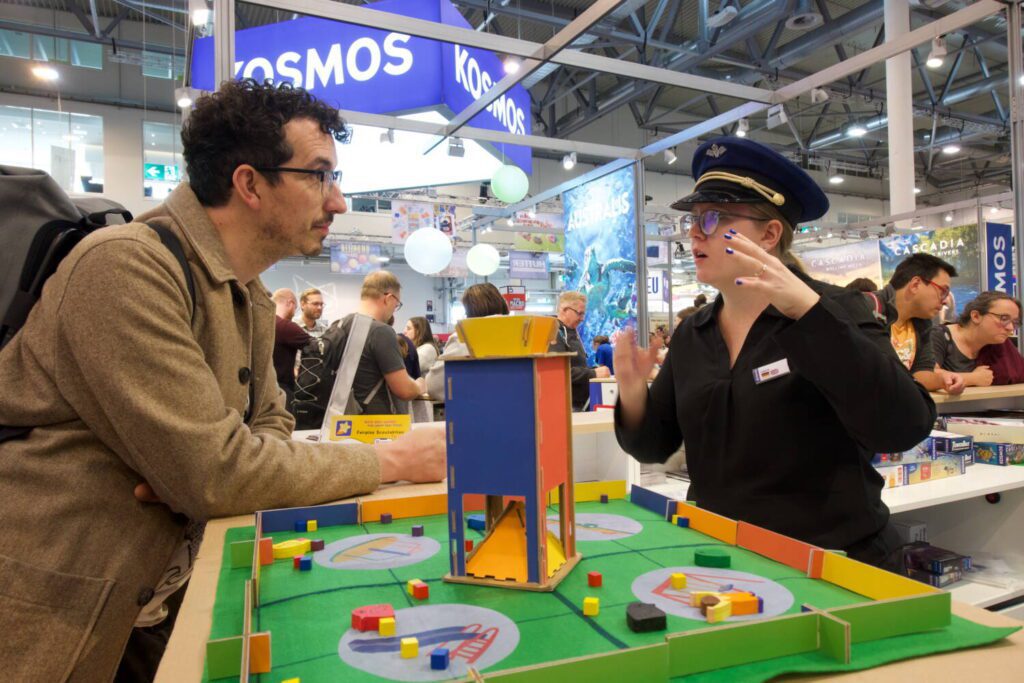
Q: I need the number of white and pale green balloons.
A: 3